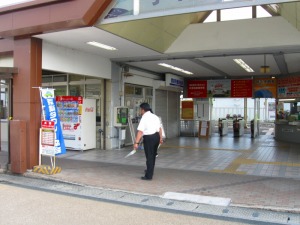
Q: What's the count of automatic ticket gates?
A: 3